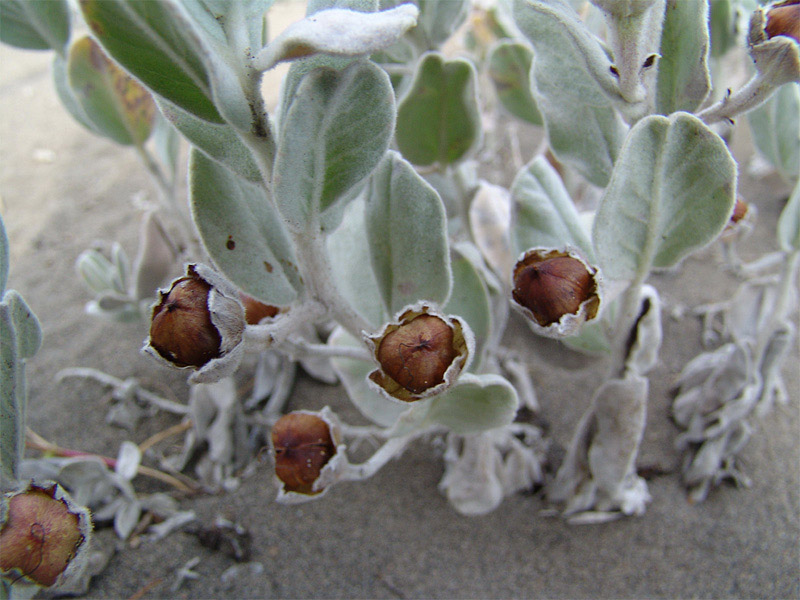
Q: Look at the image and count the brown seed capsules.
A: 8